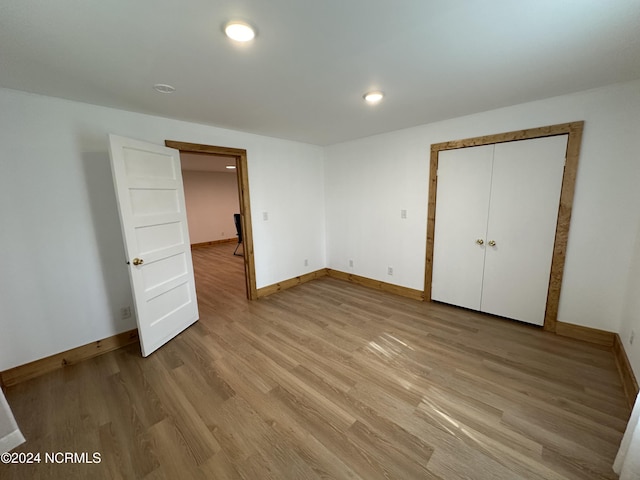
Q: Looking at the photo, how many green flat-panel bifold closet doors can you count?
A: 0